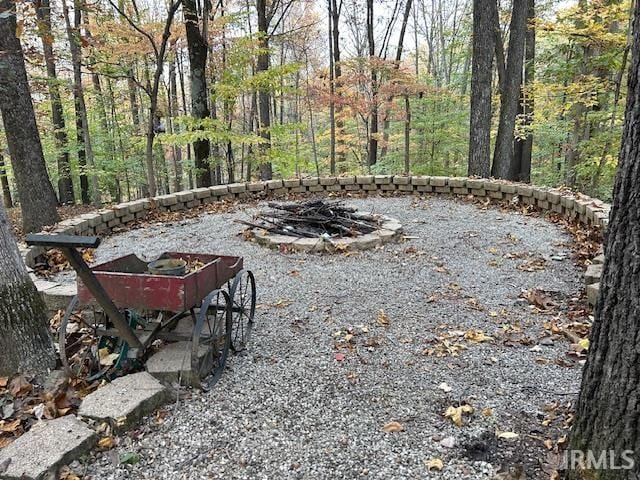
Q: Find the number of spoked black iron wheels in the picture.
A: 3